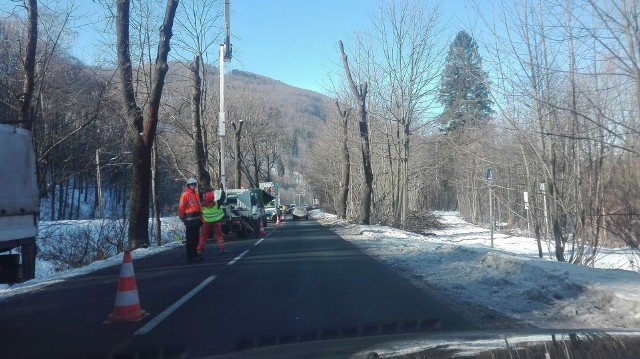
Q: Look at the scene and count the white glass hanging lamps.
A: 0